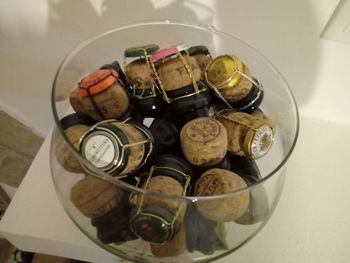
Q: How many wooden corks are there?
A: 13